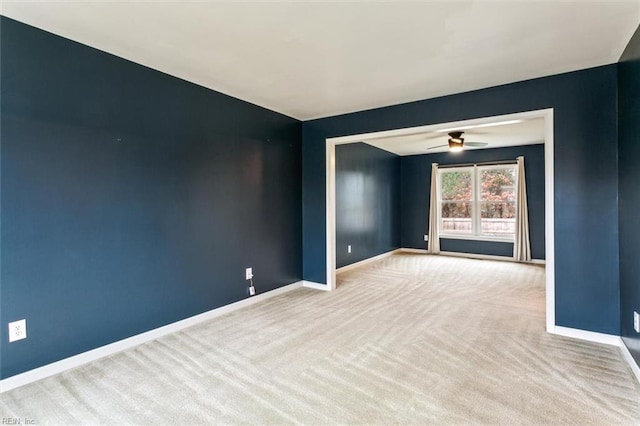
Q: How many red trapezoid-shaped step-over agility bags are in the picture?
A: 0